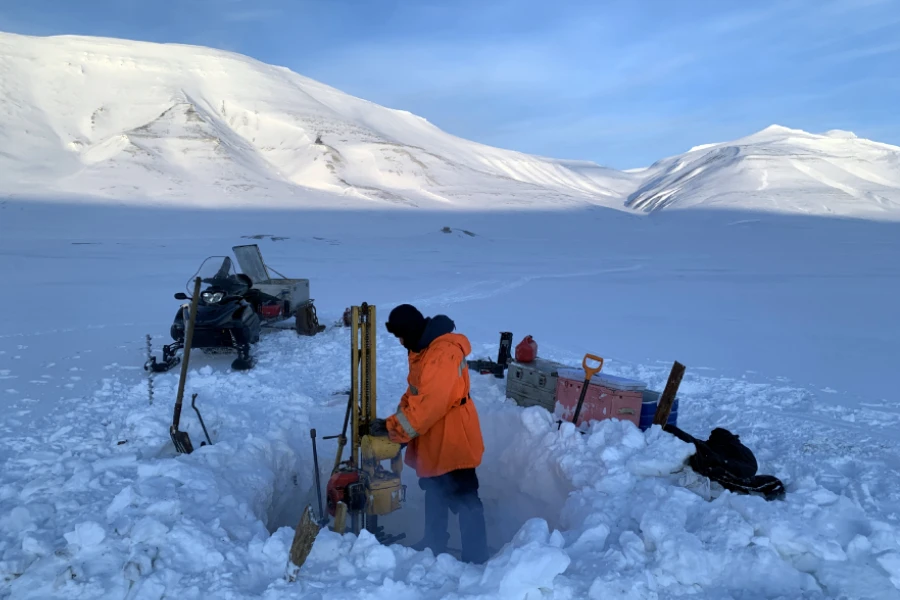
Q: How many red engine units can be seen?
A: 1